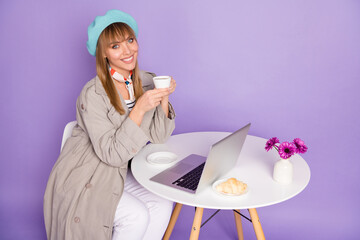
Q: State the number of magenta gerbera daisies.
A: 3